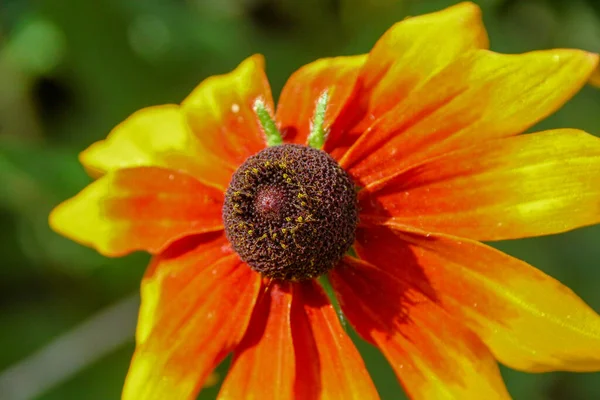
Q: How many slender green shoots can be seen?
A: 2